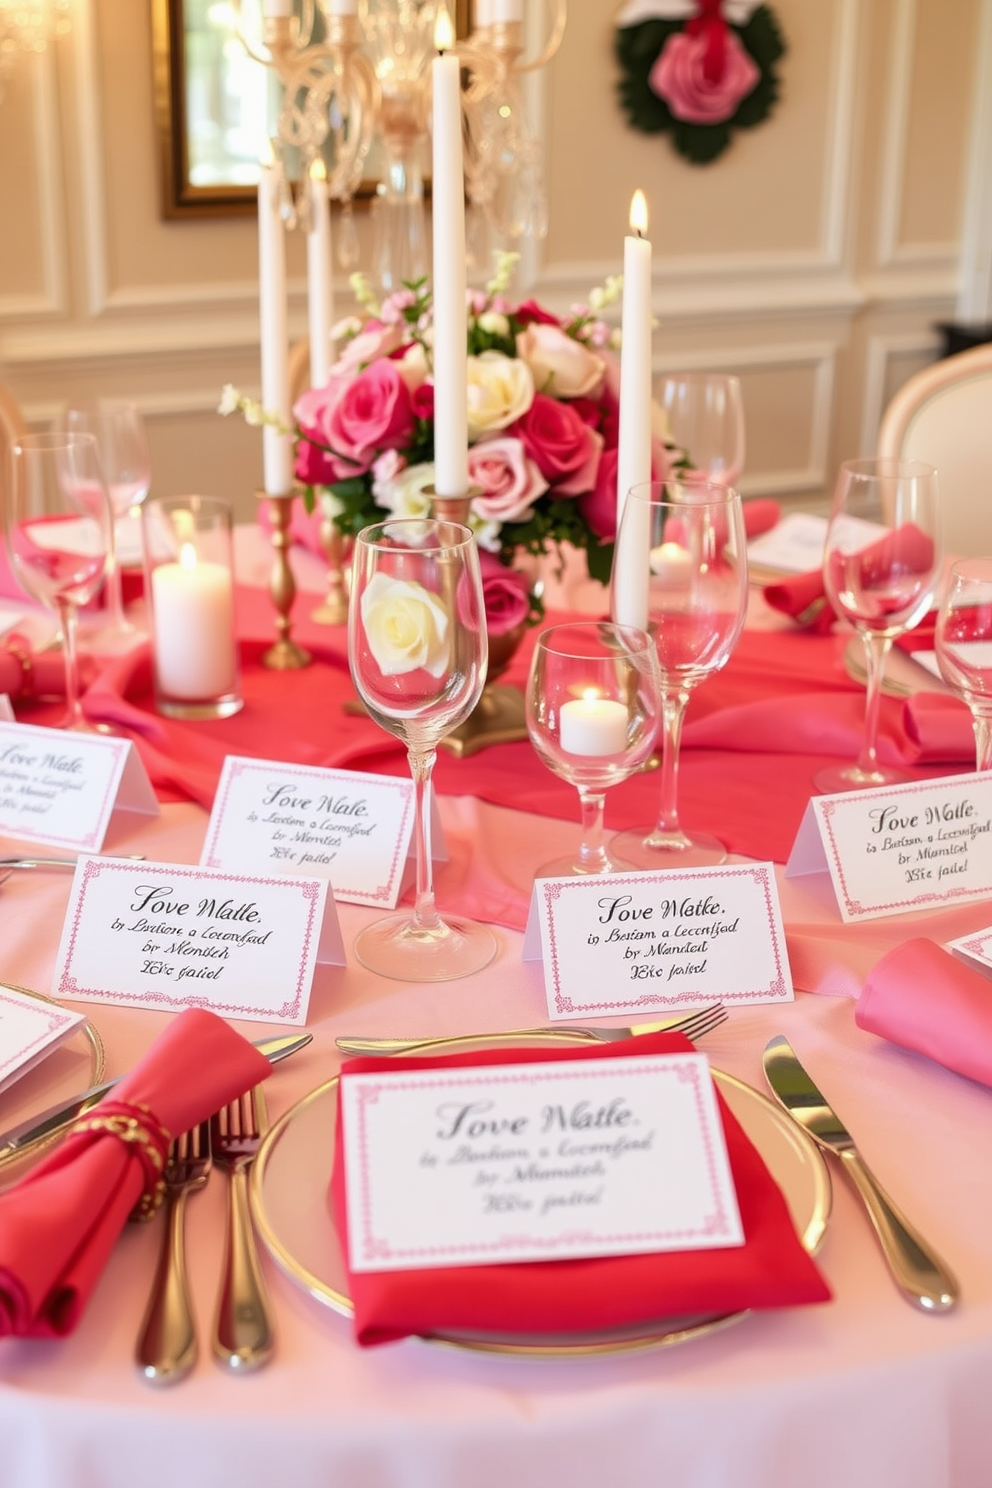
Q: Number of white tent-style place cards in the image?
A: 5